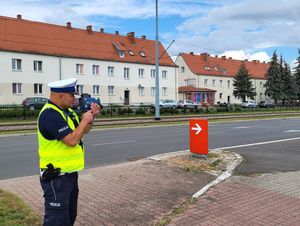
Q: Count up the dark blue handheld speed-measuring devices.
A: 1